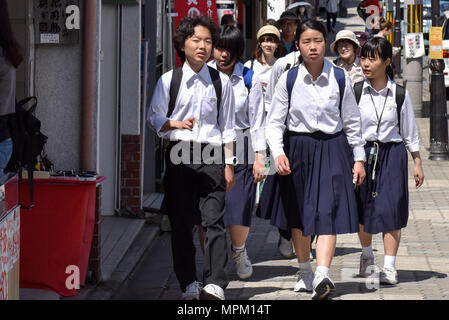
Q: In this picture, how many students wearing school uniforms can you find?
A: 4